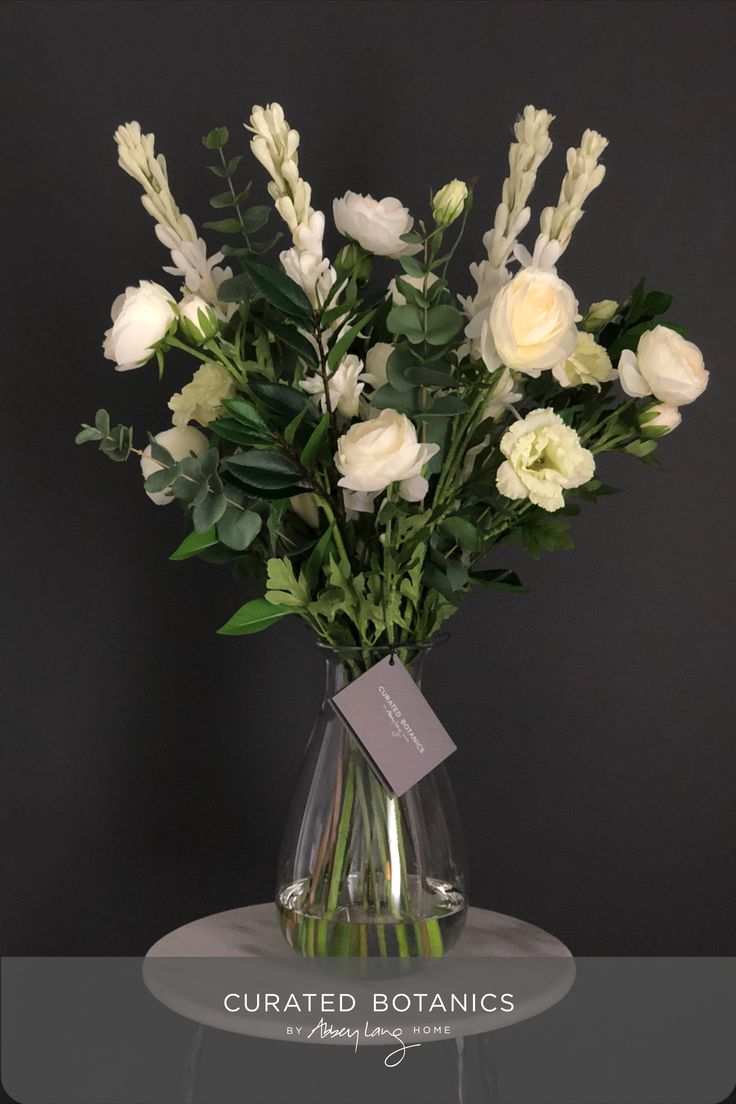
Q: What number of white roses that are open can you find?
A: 5